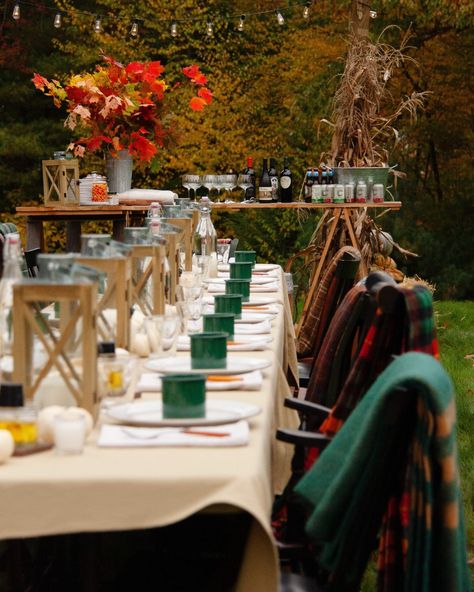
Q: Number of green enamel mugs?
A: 7